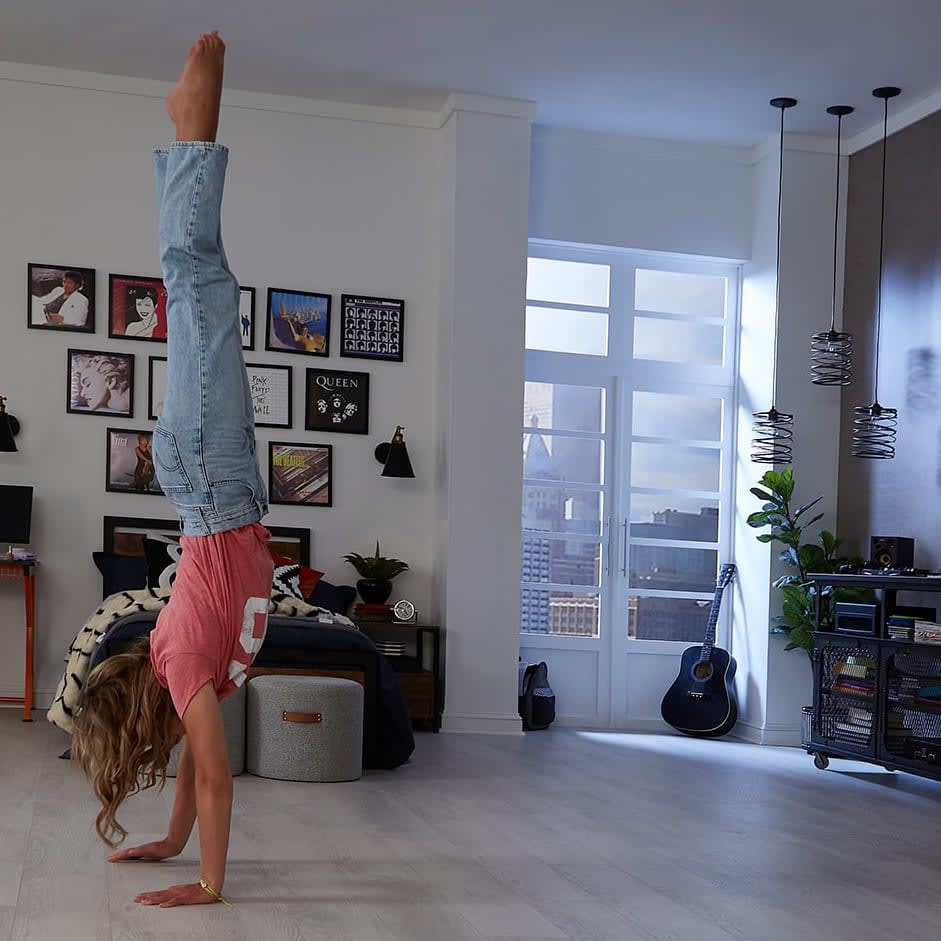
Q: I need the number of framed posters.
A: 11